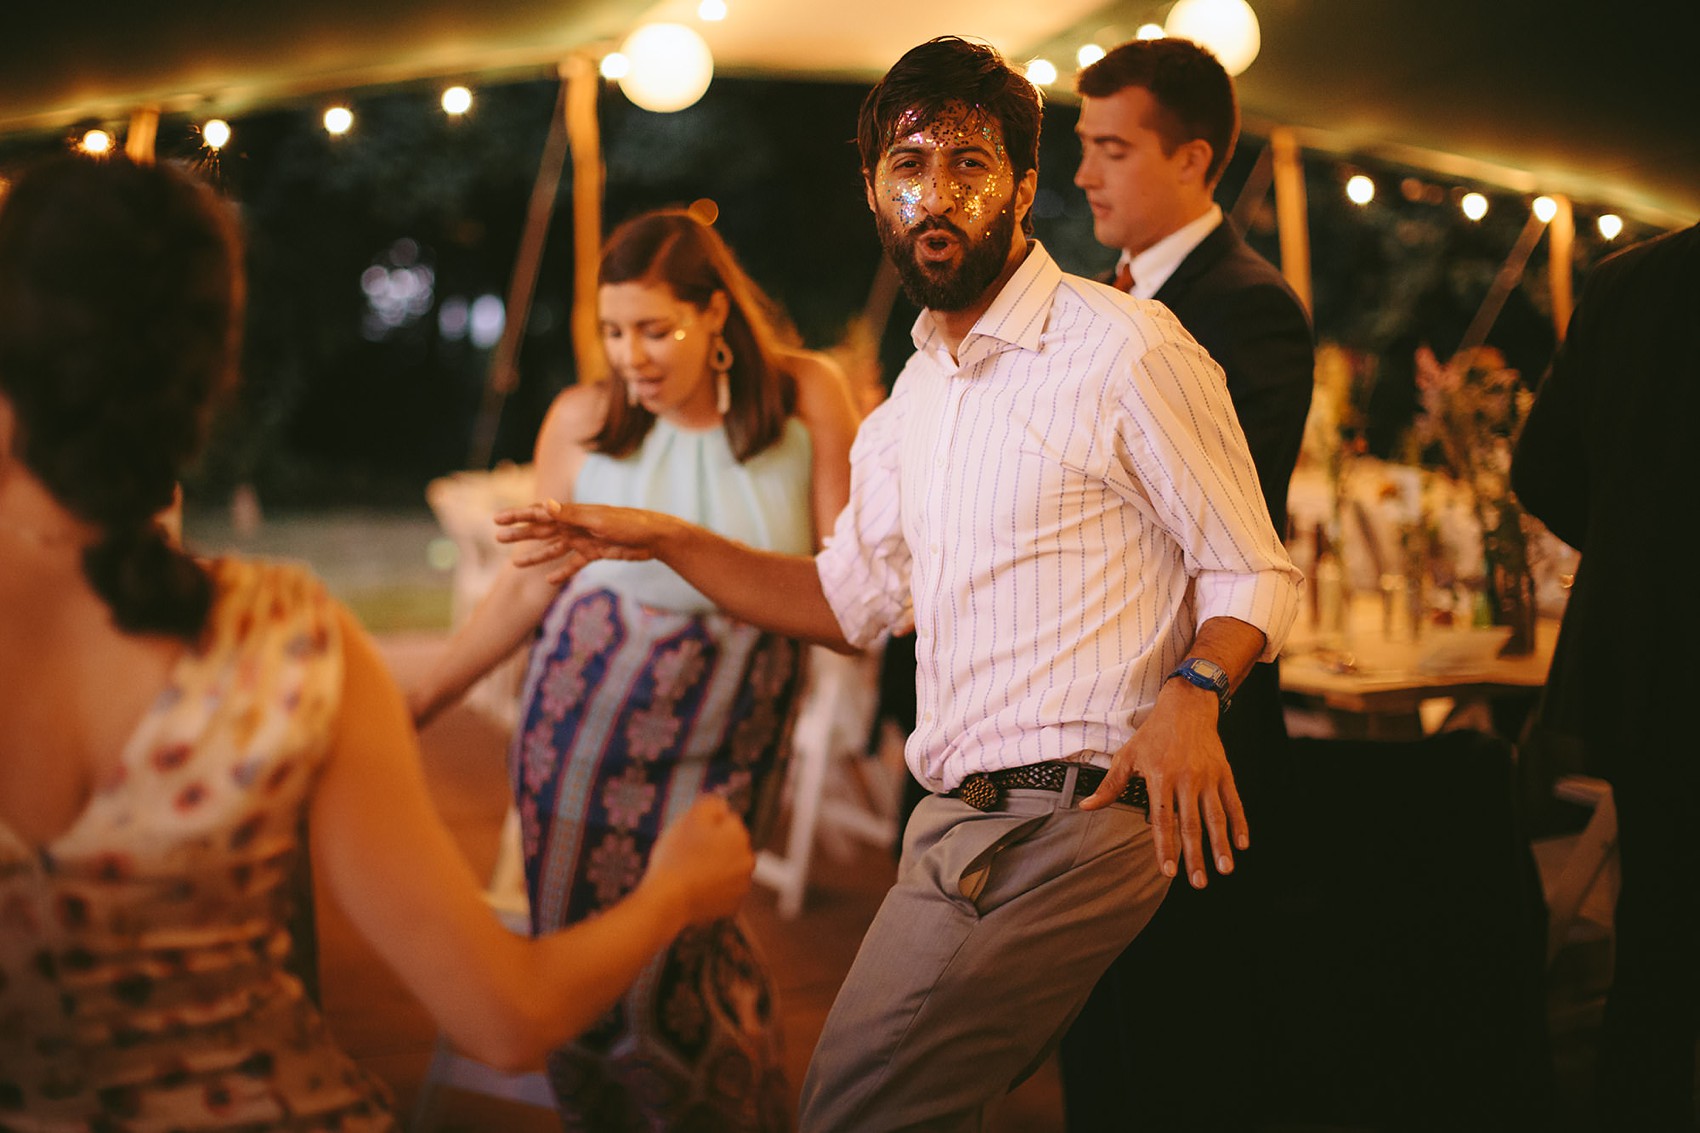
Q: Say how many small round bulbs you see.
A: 13